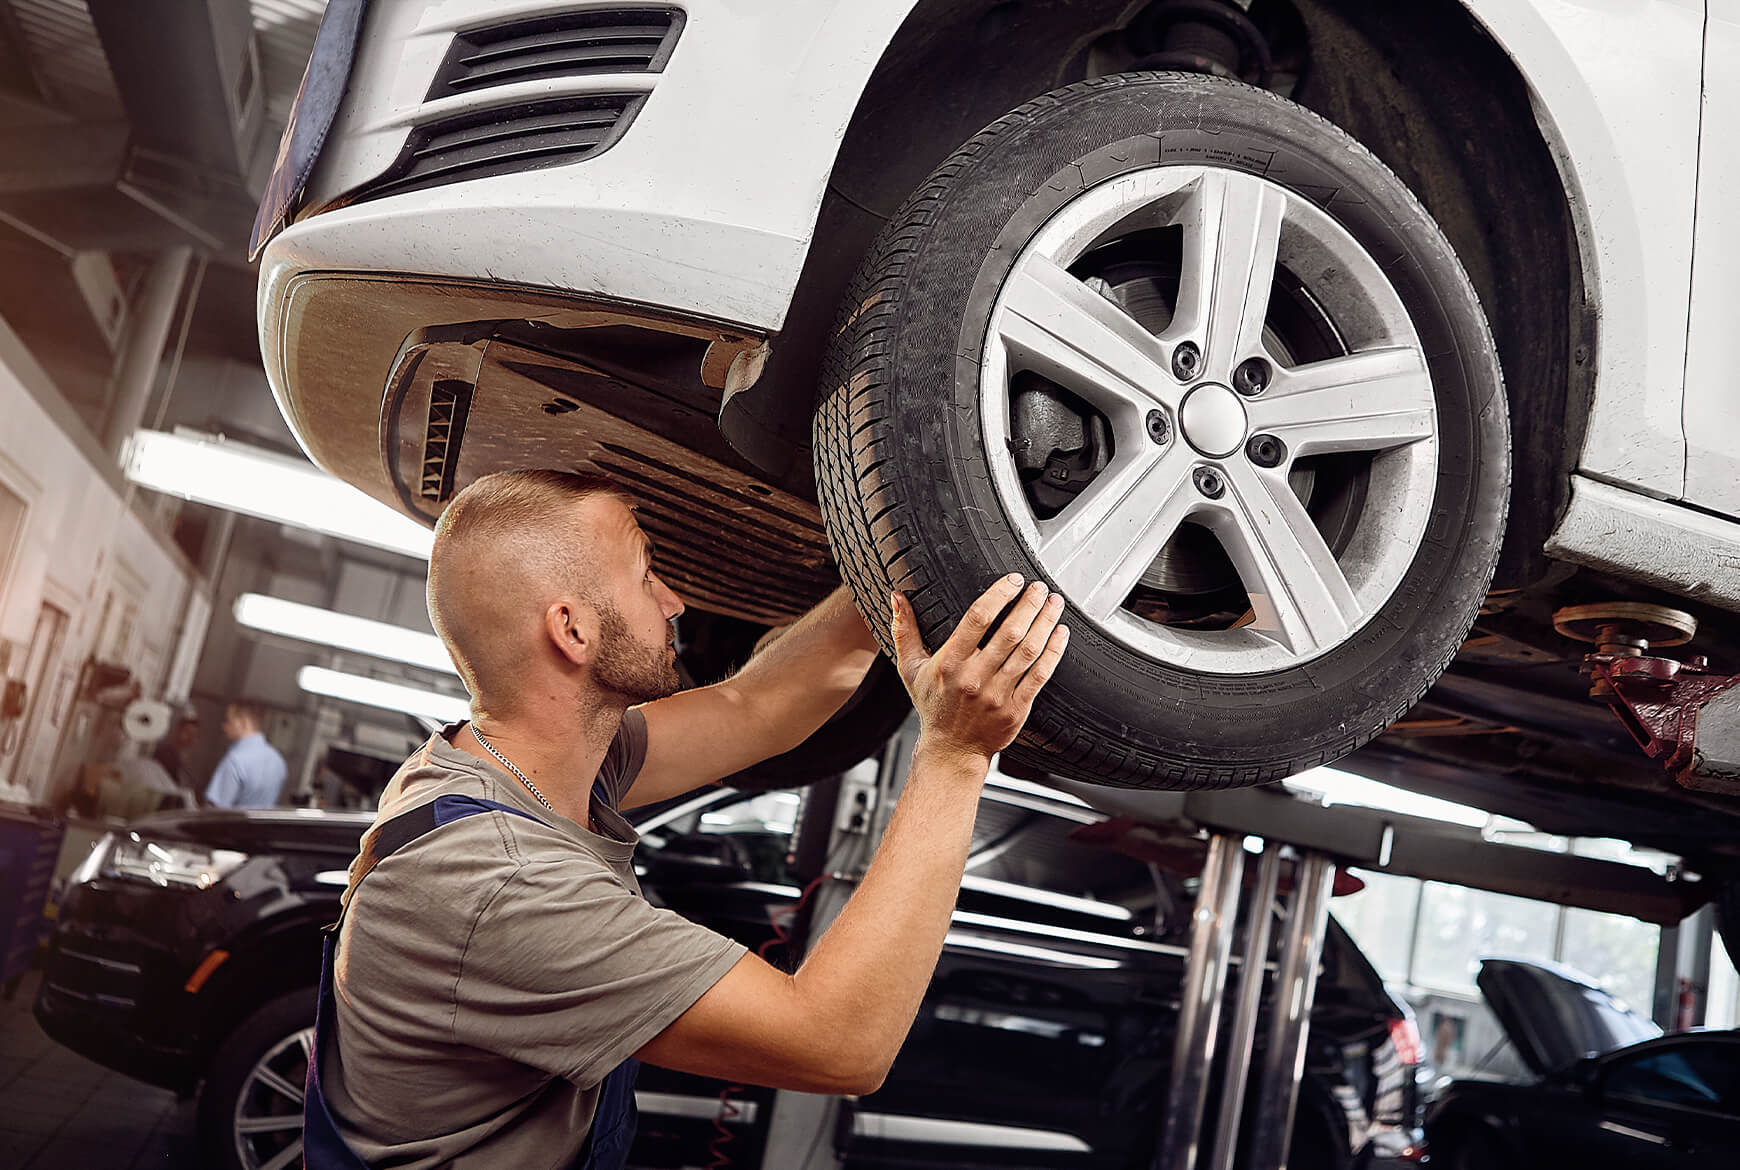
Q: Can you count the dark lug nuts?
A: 5